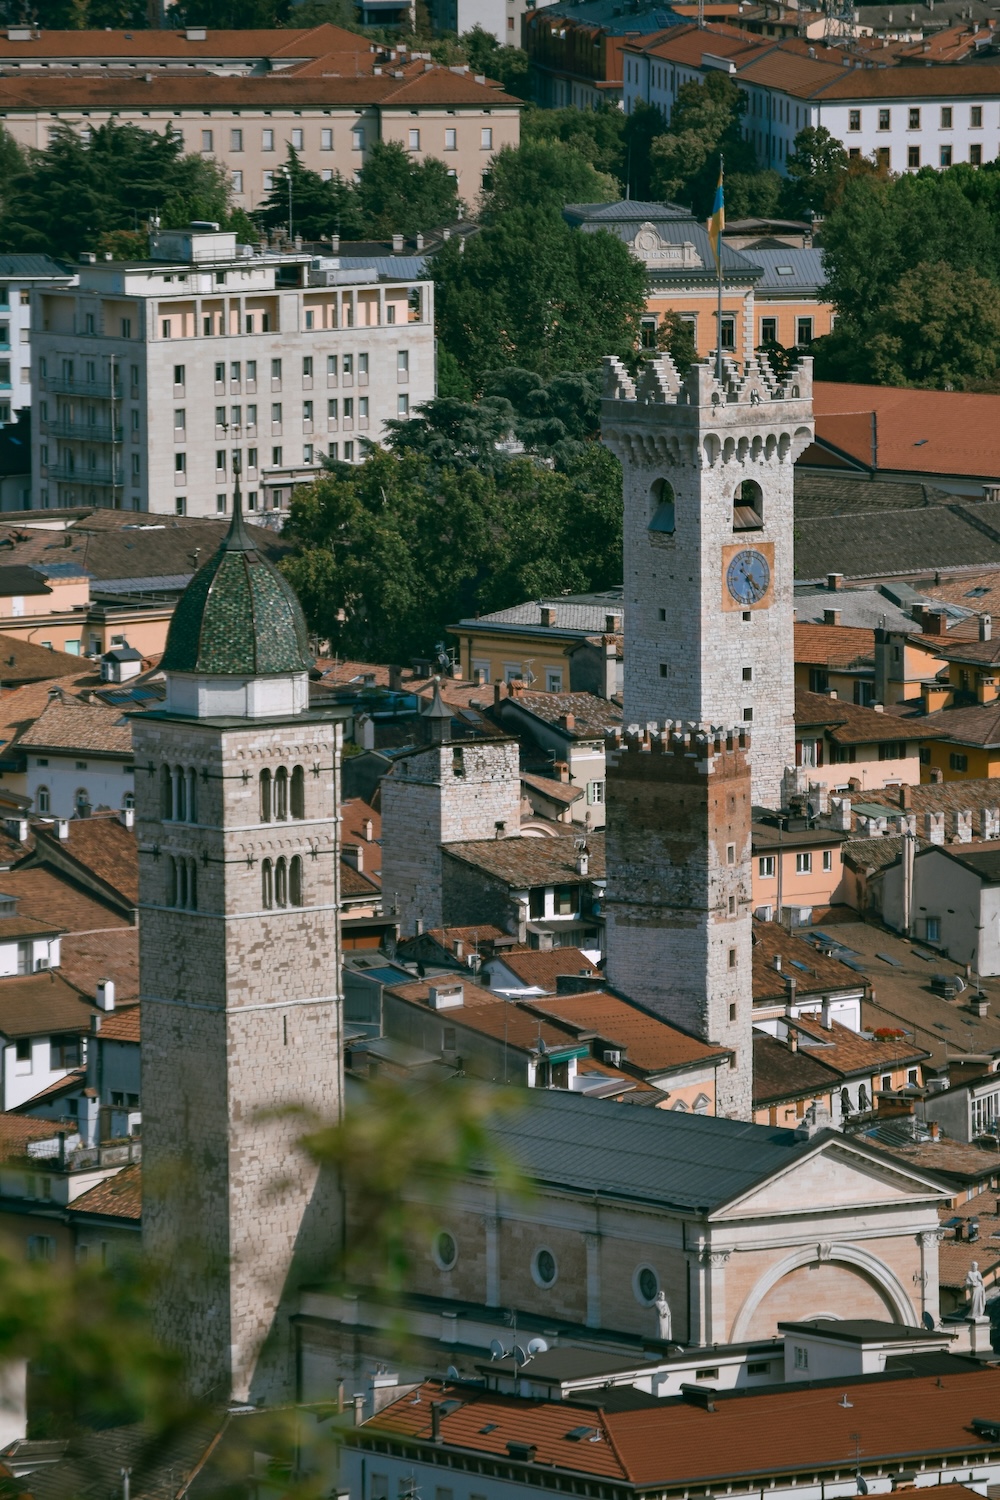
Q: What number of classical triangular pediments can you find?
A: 1